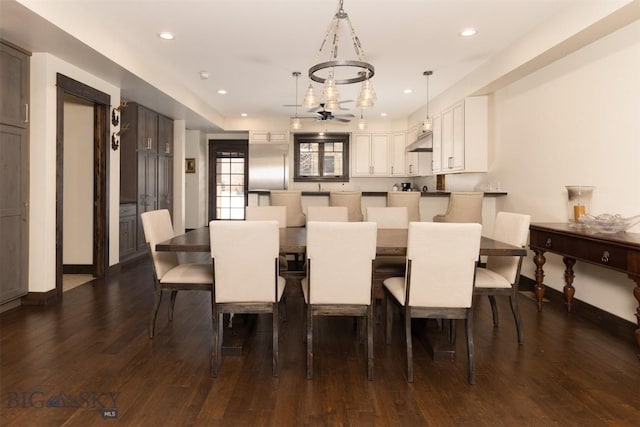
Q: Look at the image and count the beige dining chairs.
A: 8